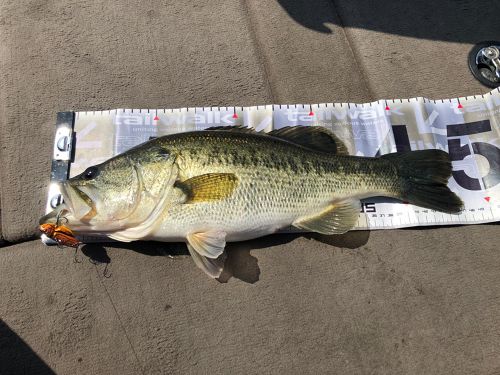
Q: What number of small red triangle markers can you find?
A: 6